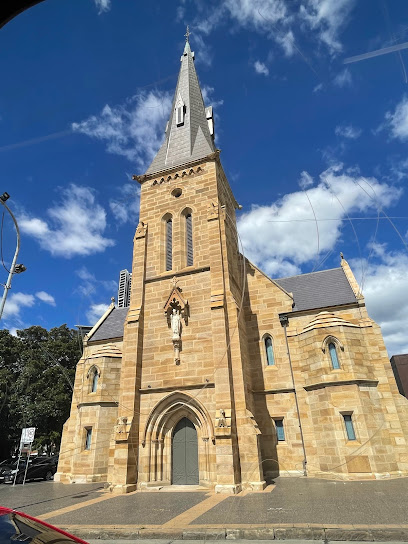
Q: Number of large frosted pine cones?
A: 0